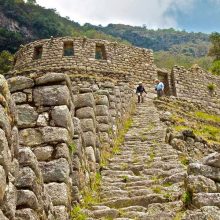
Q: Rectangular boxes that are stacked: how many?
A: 0